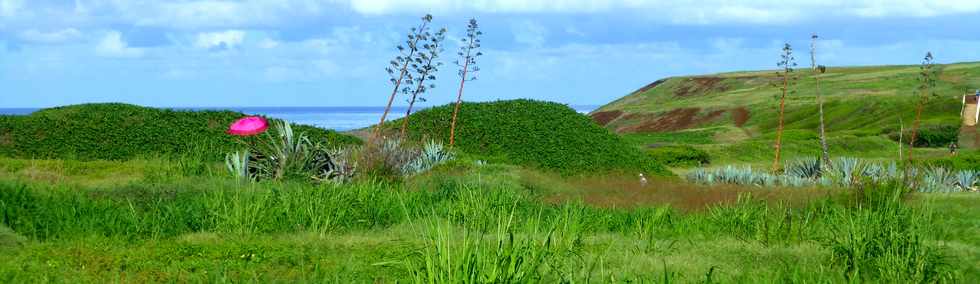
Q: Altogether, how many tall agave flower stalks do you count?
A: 6